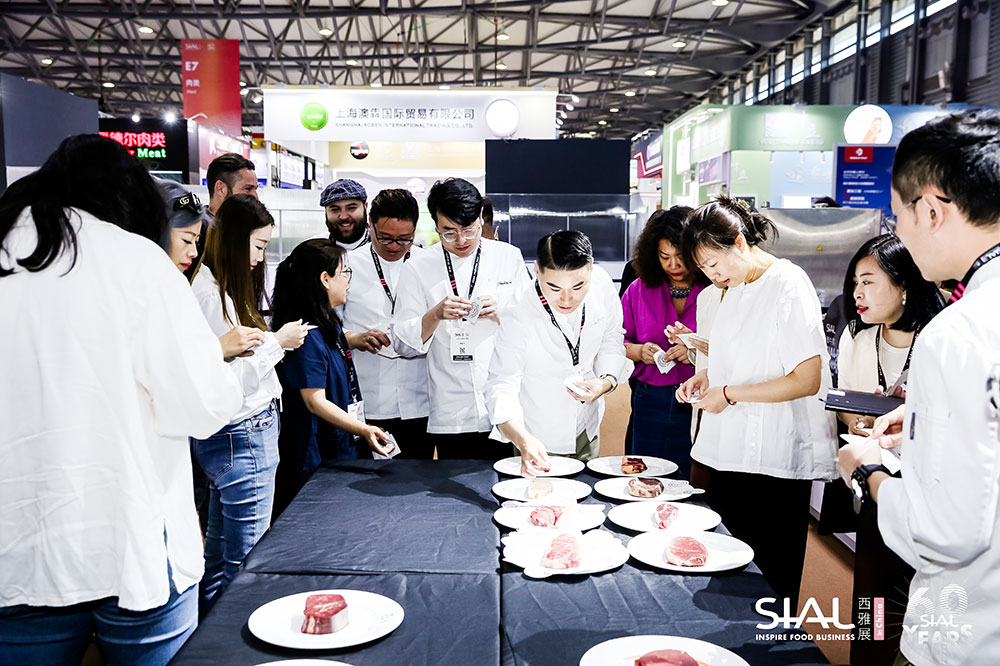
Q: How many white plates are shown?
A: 11